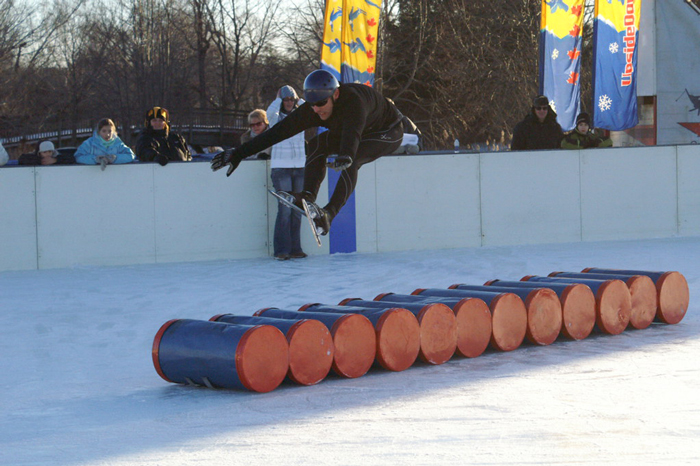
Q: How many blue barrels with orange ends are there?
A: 12